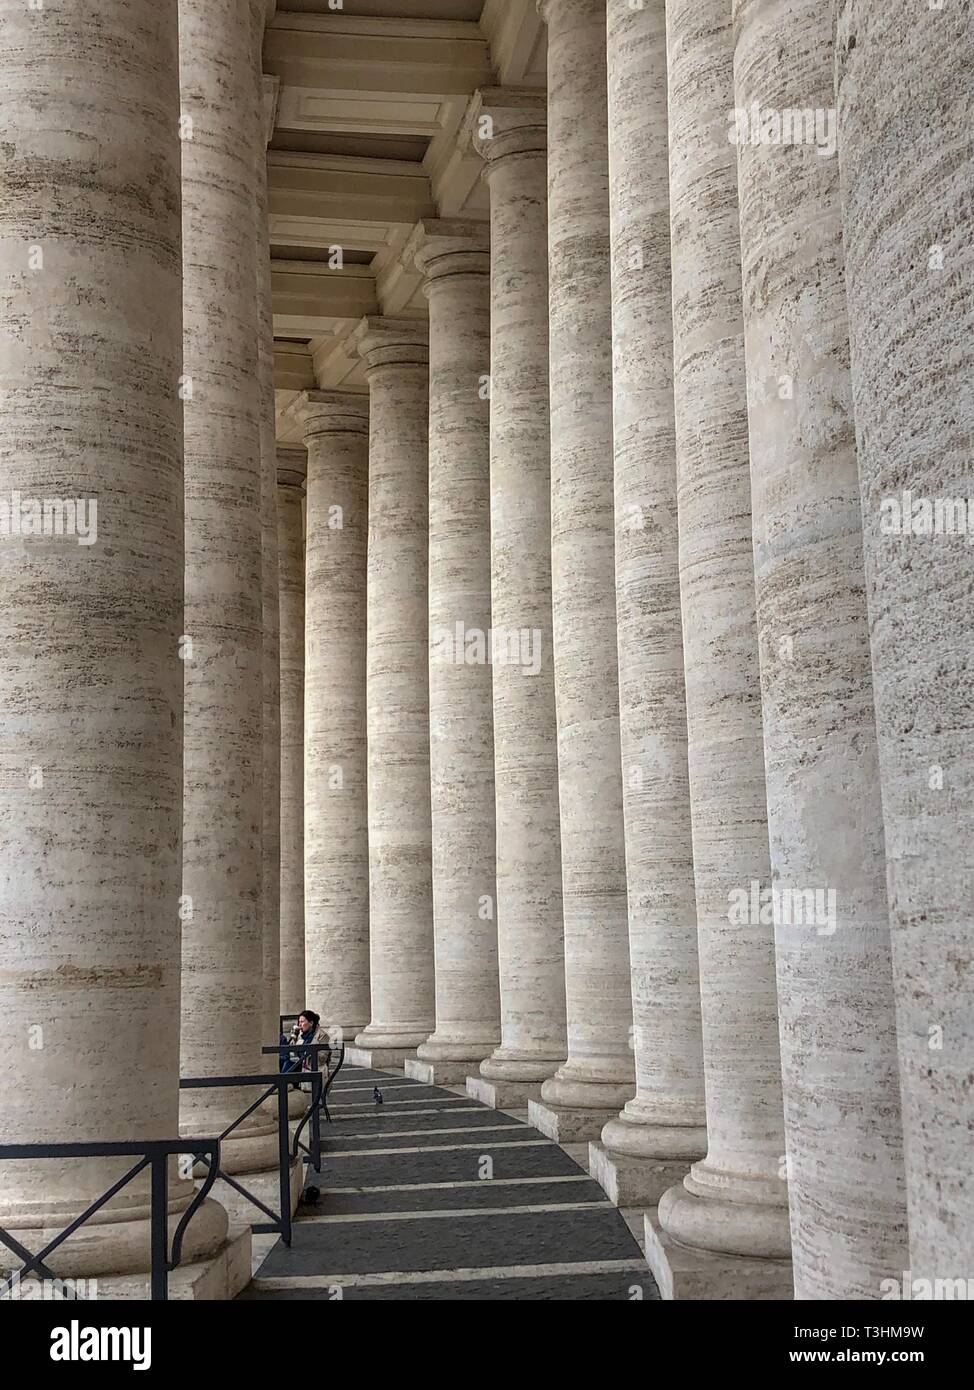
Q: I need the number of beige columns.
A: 13